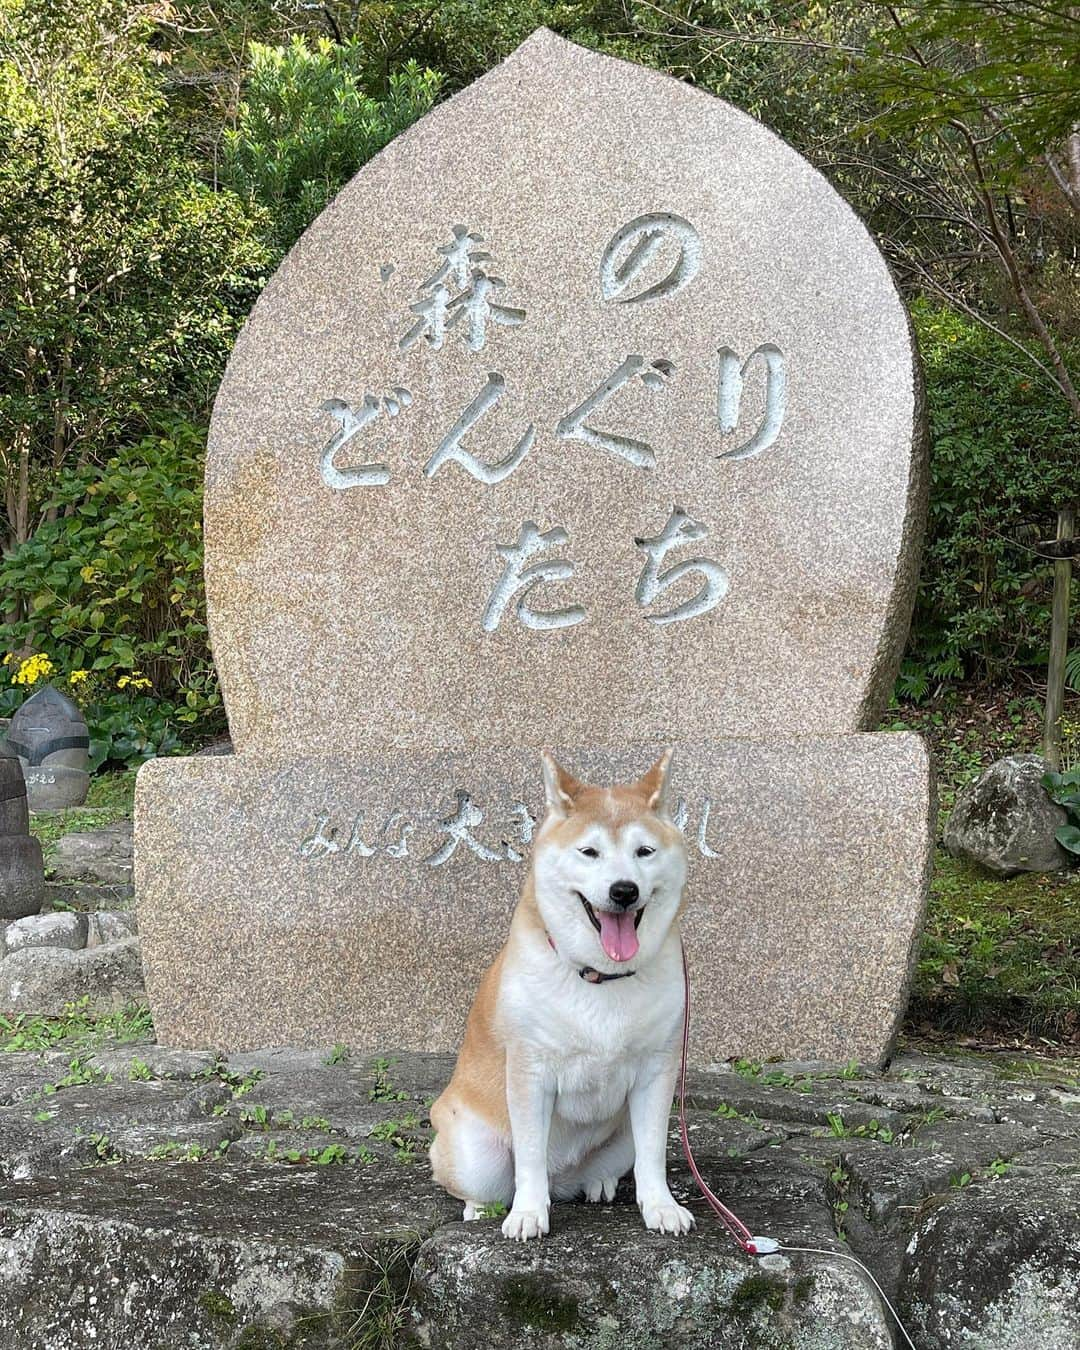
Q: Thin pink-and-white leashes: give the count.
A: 1